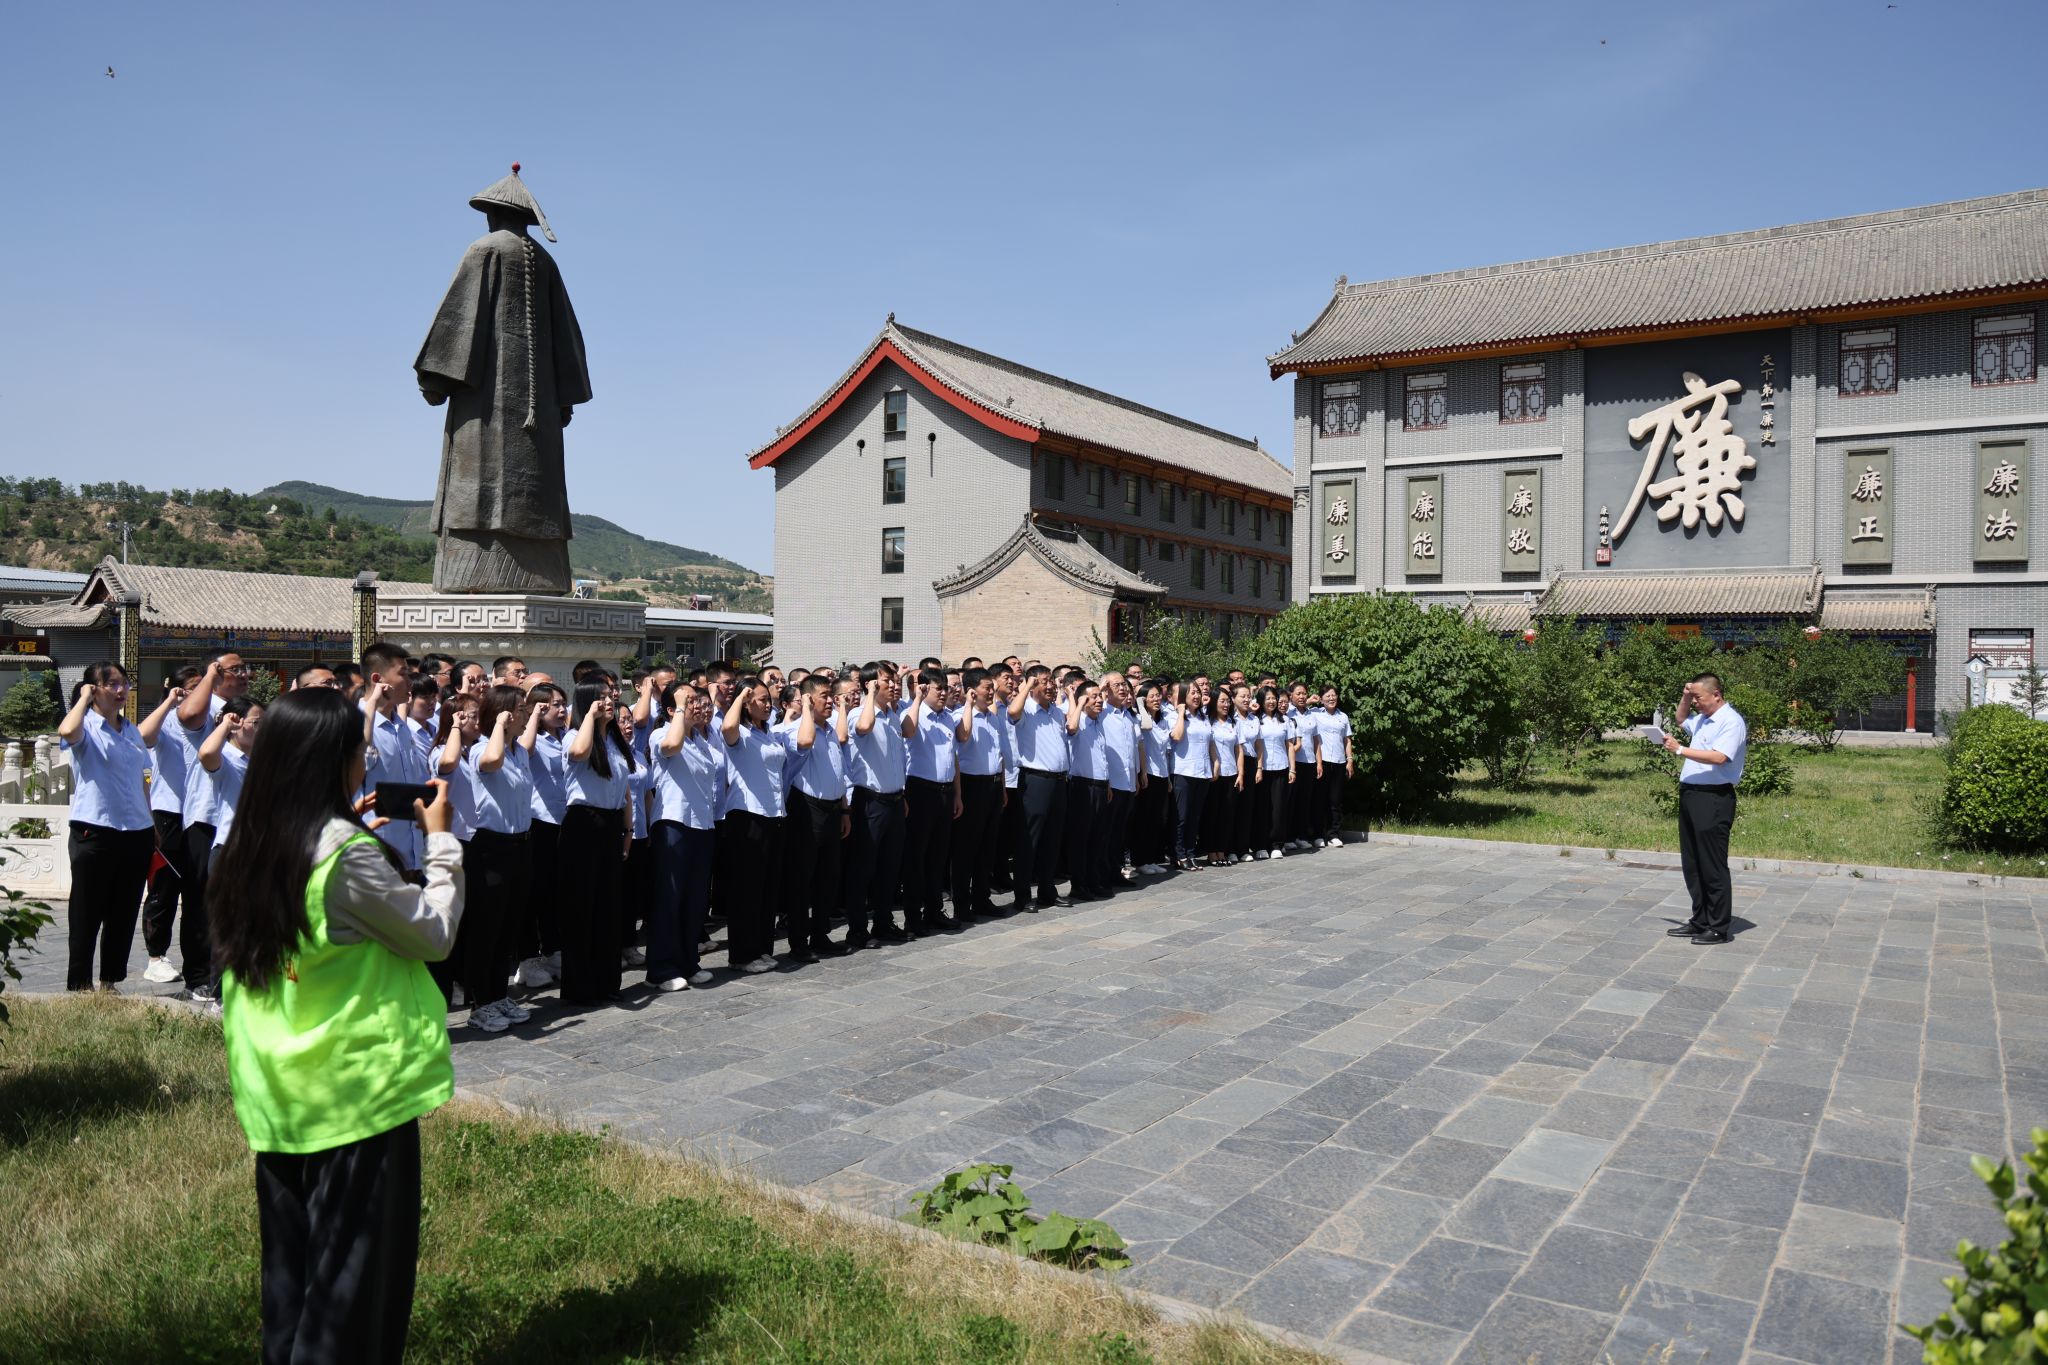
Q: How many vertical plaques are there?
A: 5